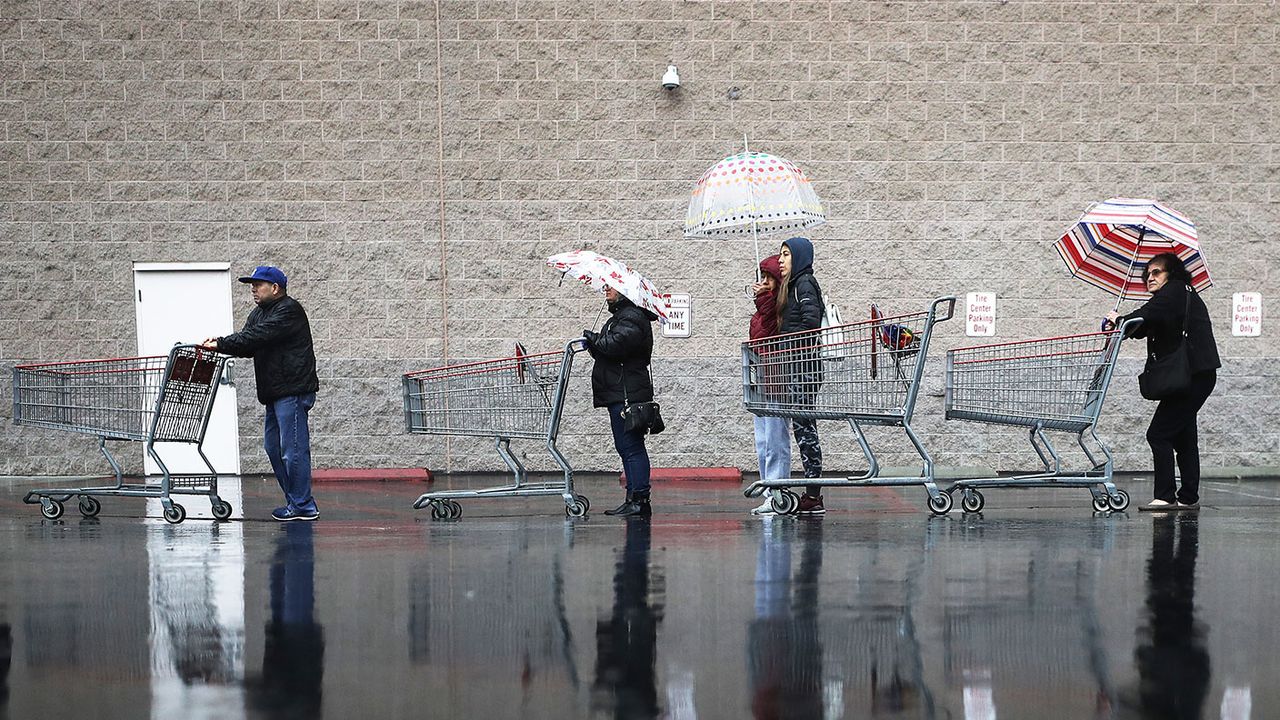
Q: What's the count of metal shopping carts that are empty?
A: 3